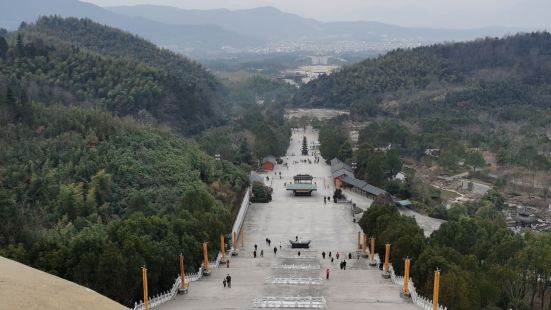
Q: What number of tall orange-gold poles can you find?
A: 12